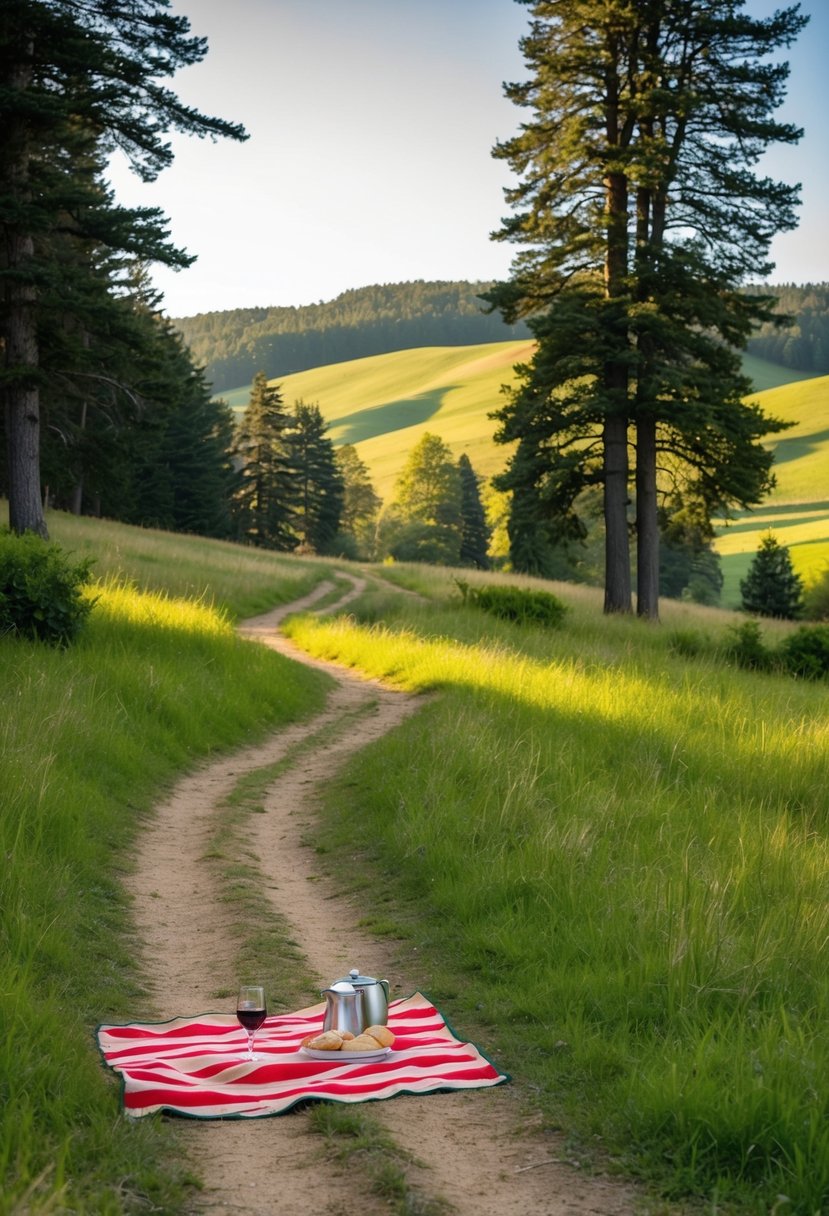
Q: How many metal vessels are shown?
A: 2